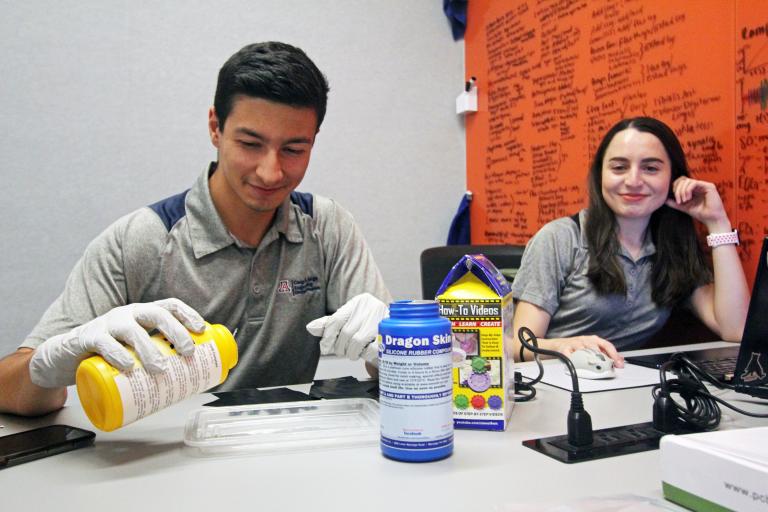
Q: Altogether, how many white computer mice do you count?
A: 1